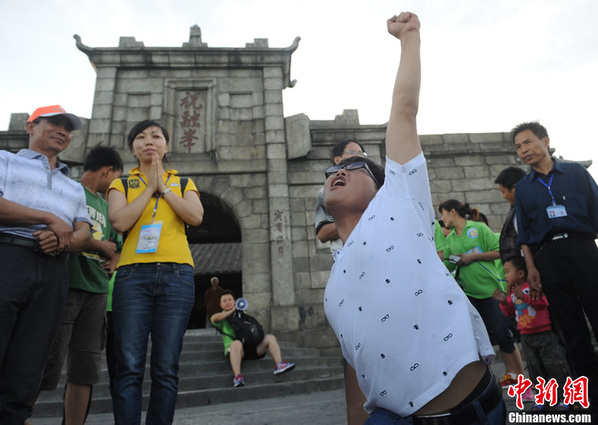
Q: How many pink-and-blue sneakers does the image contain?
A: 2